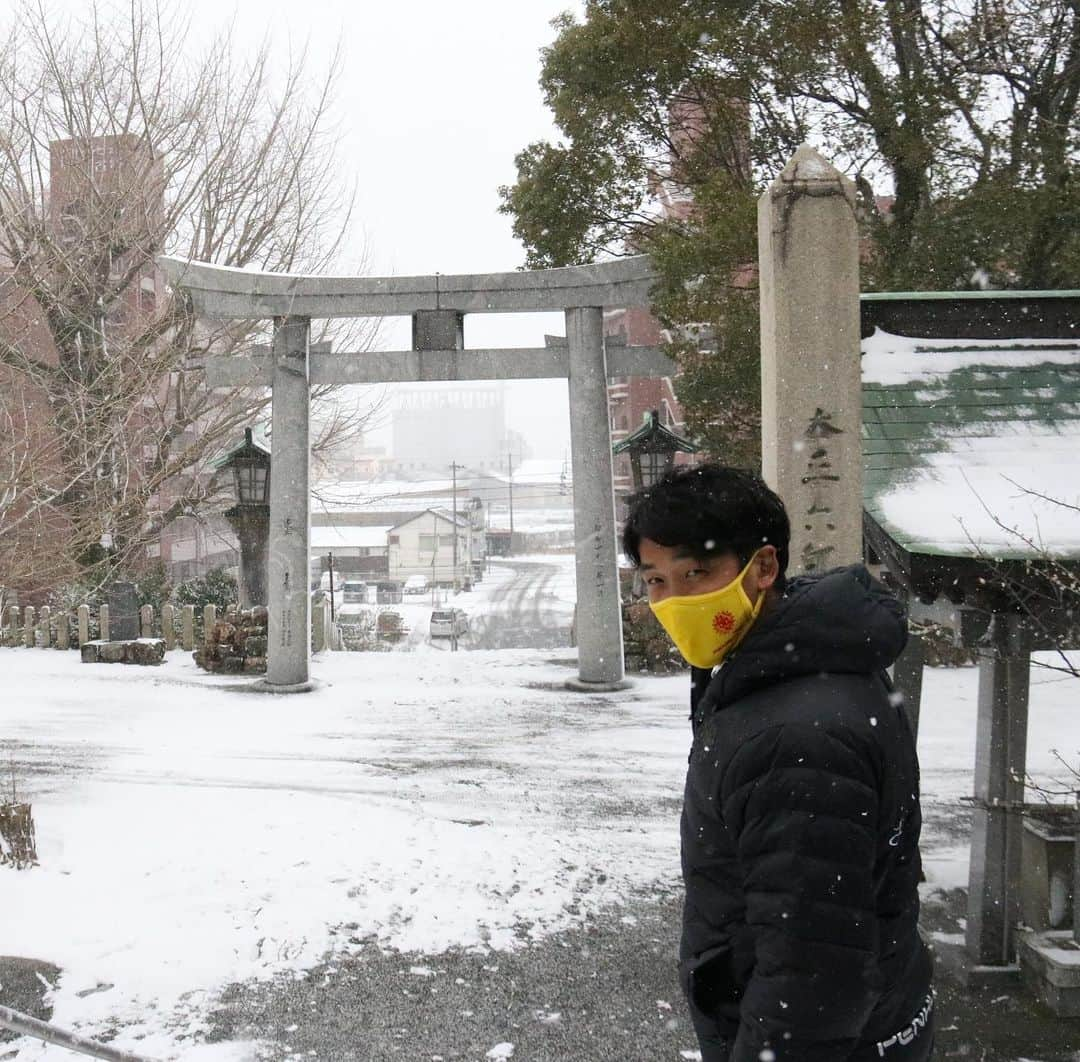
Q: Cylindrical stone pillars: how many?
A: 2